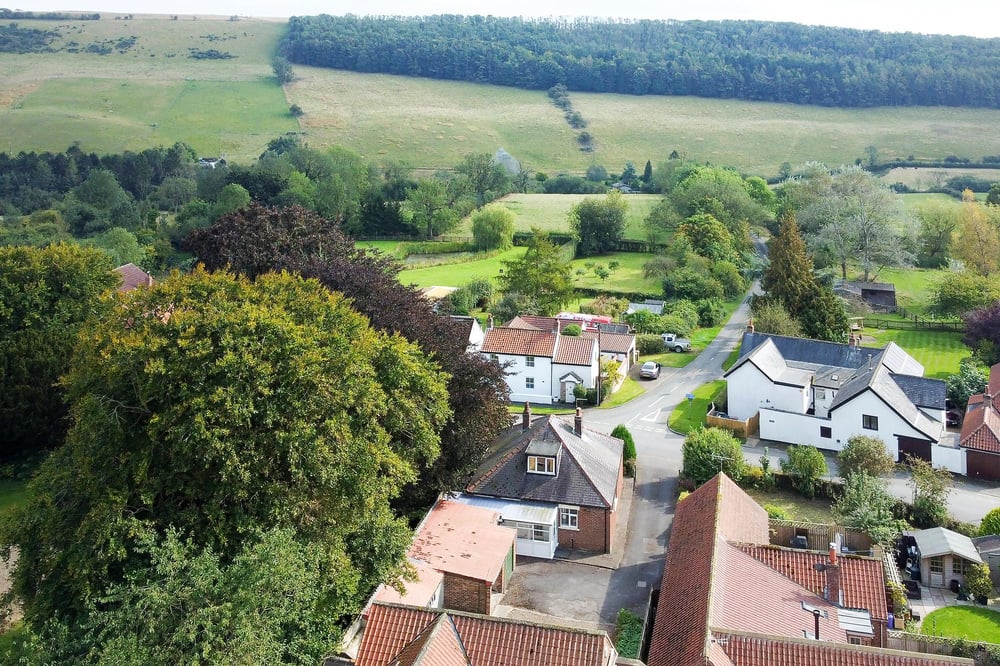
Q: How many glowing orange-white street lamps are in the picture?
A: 0